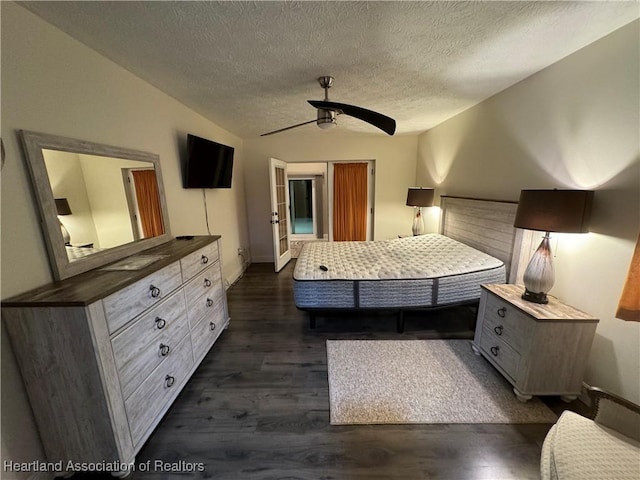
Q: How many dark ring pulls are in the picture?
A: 11